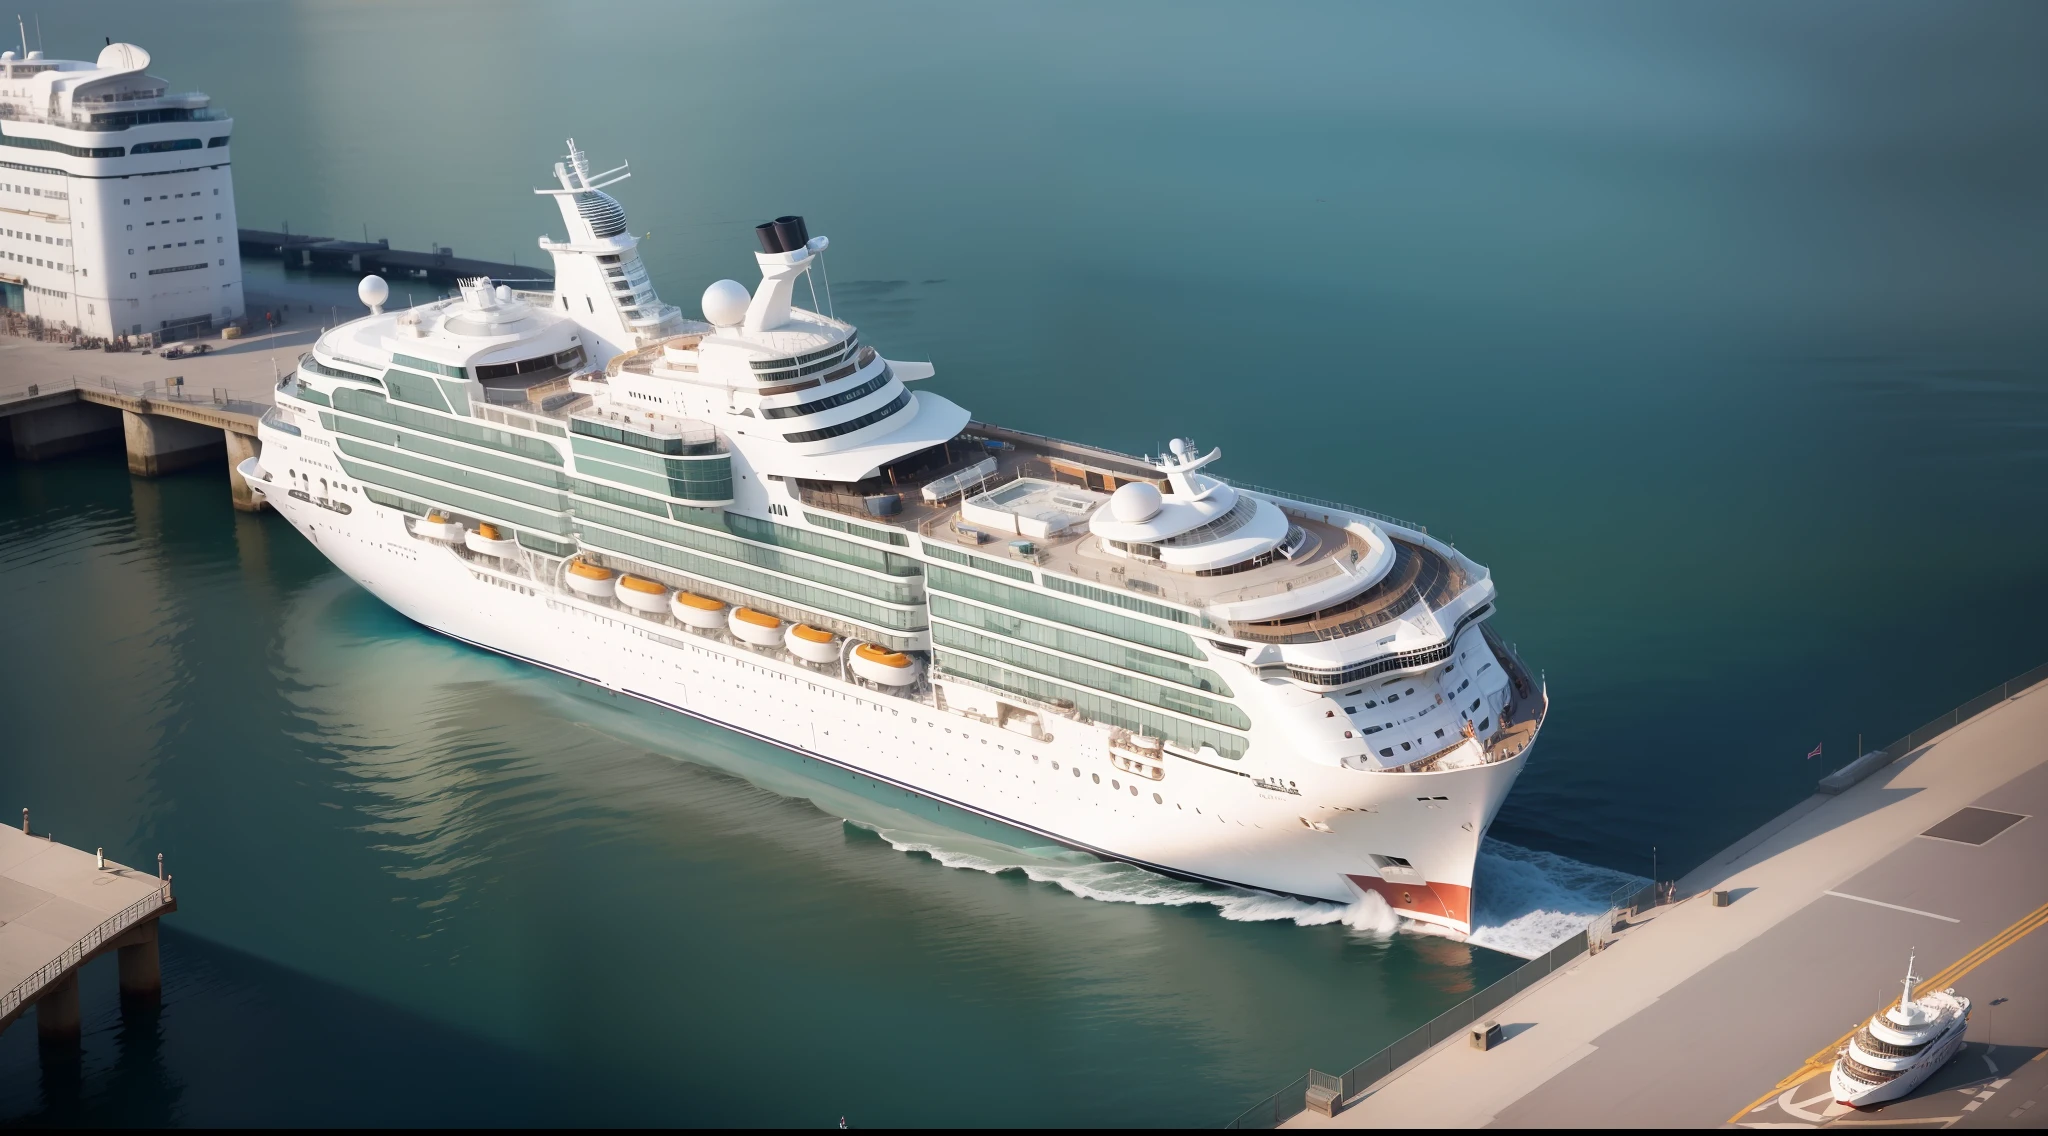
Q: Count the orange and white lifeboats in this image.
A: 8